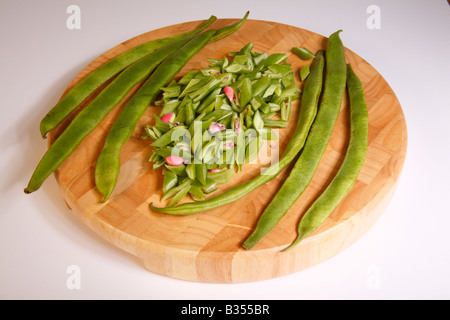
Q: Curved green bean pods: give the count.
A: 6